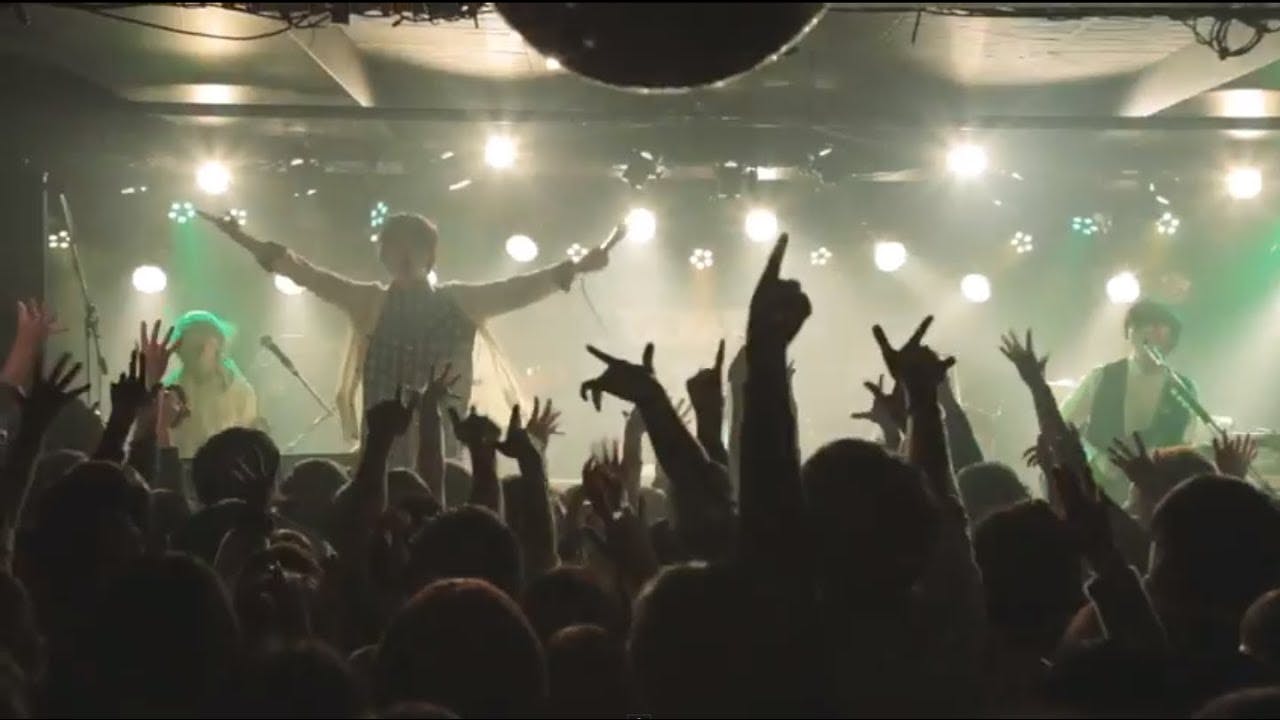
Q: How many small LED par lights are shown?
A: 10